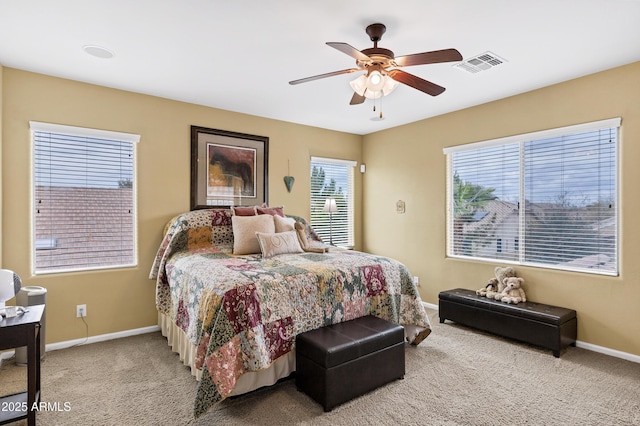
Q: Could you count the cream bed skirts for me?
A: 1